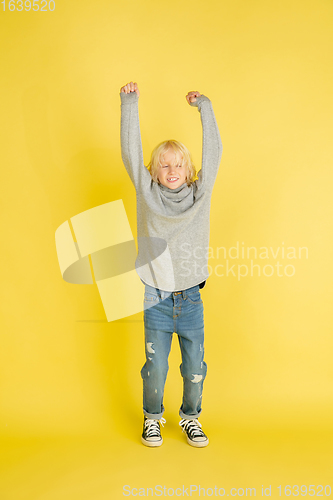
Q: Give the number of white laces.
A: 2